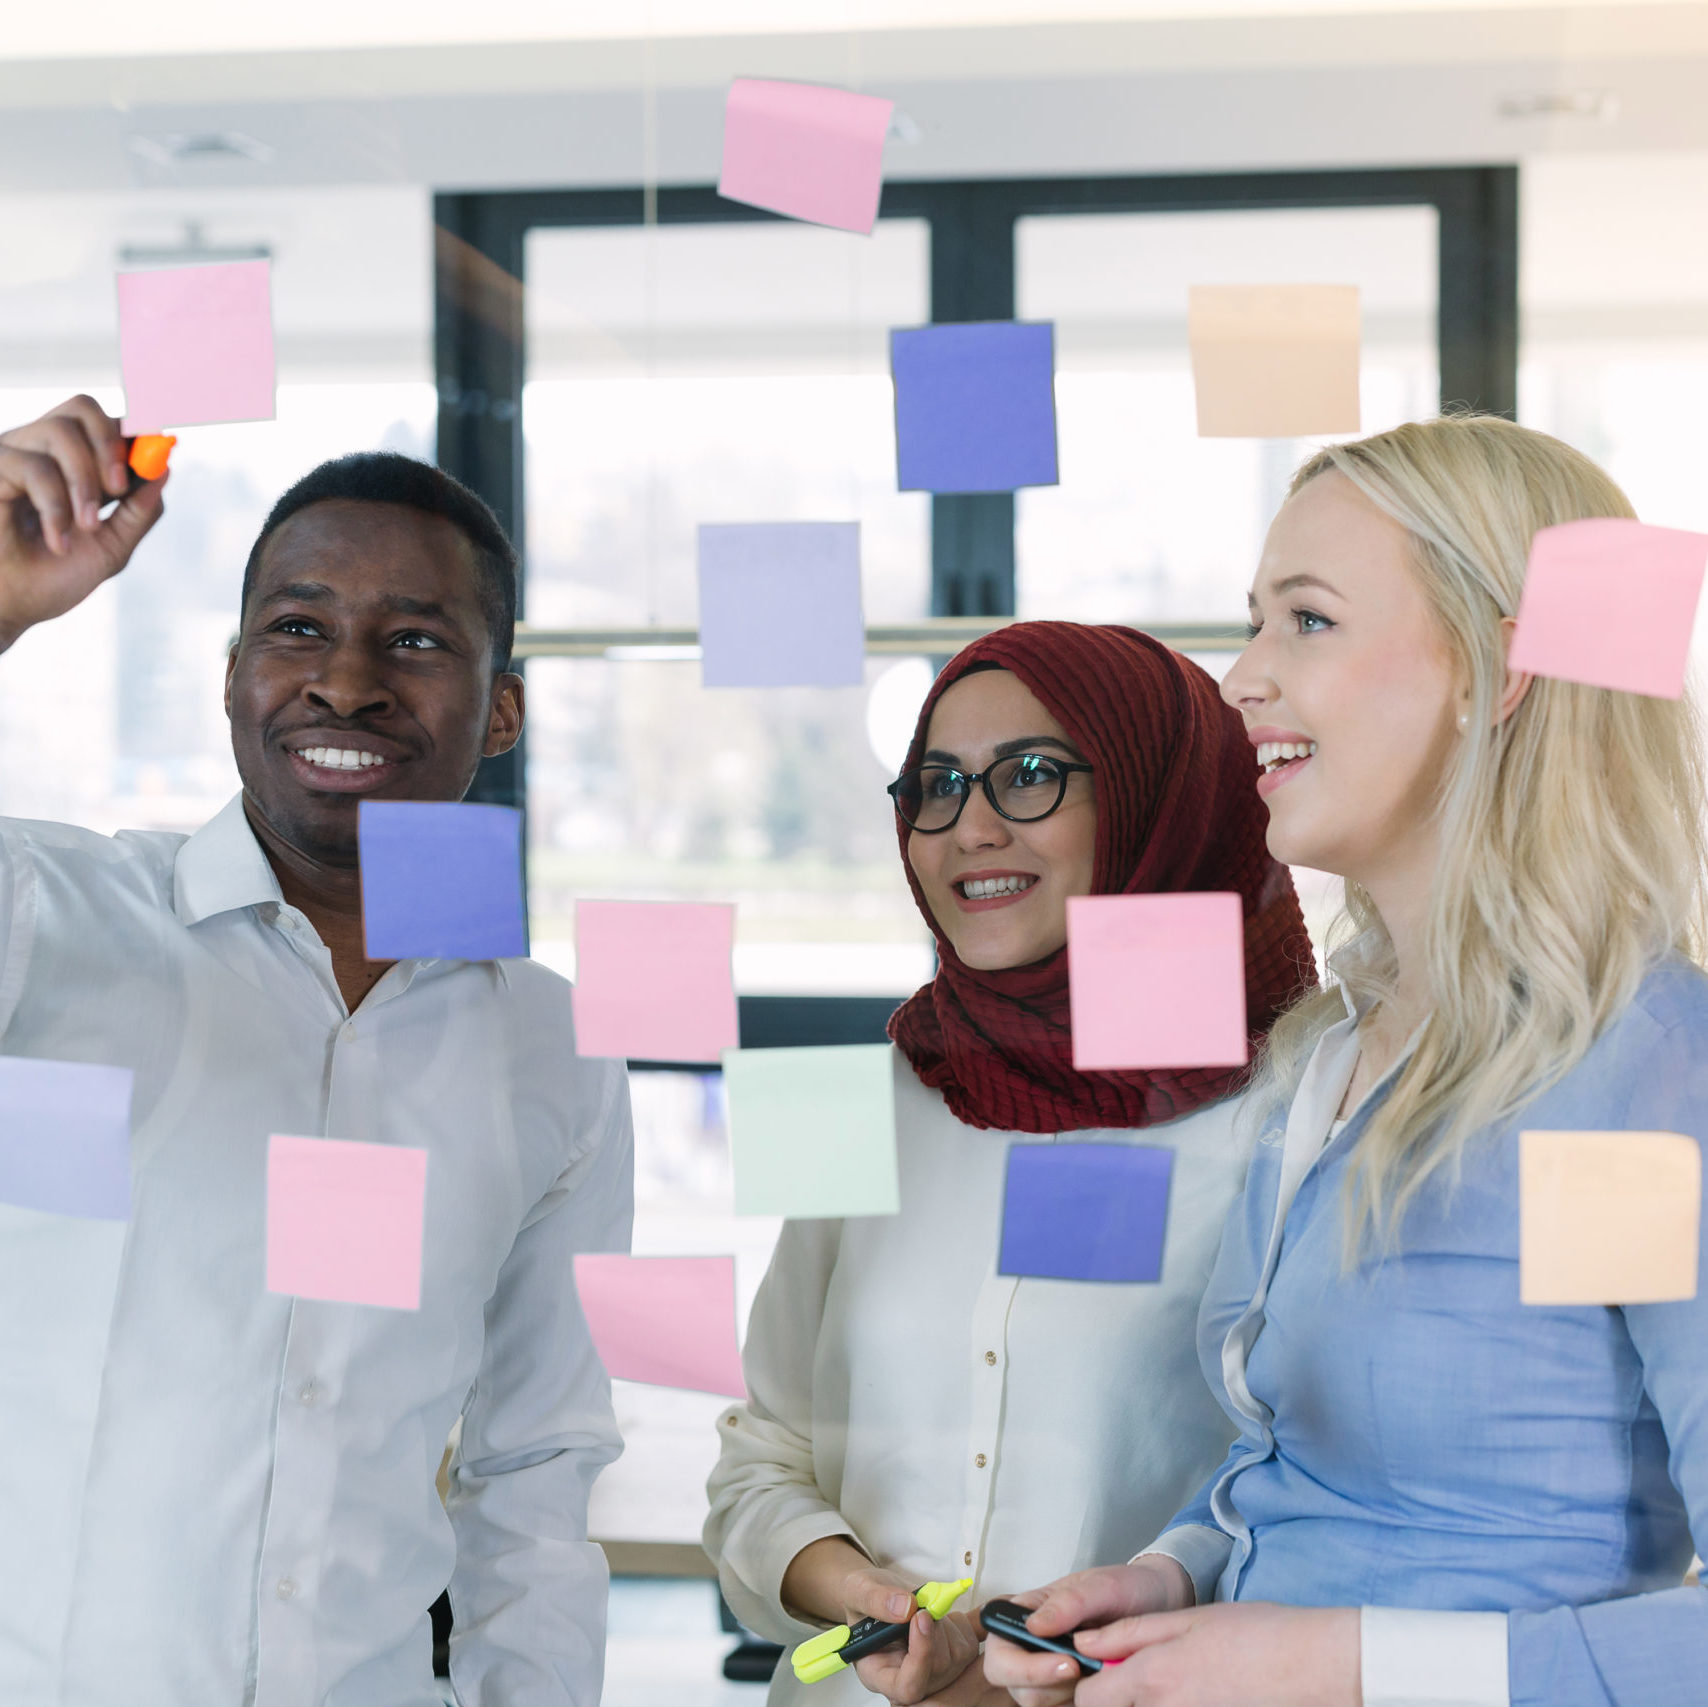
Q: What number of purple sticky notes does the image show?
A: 5